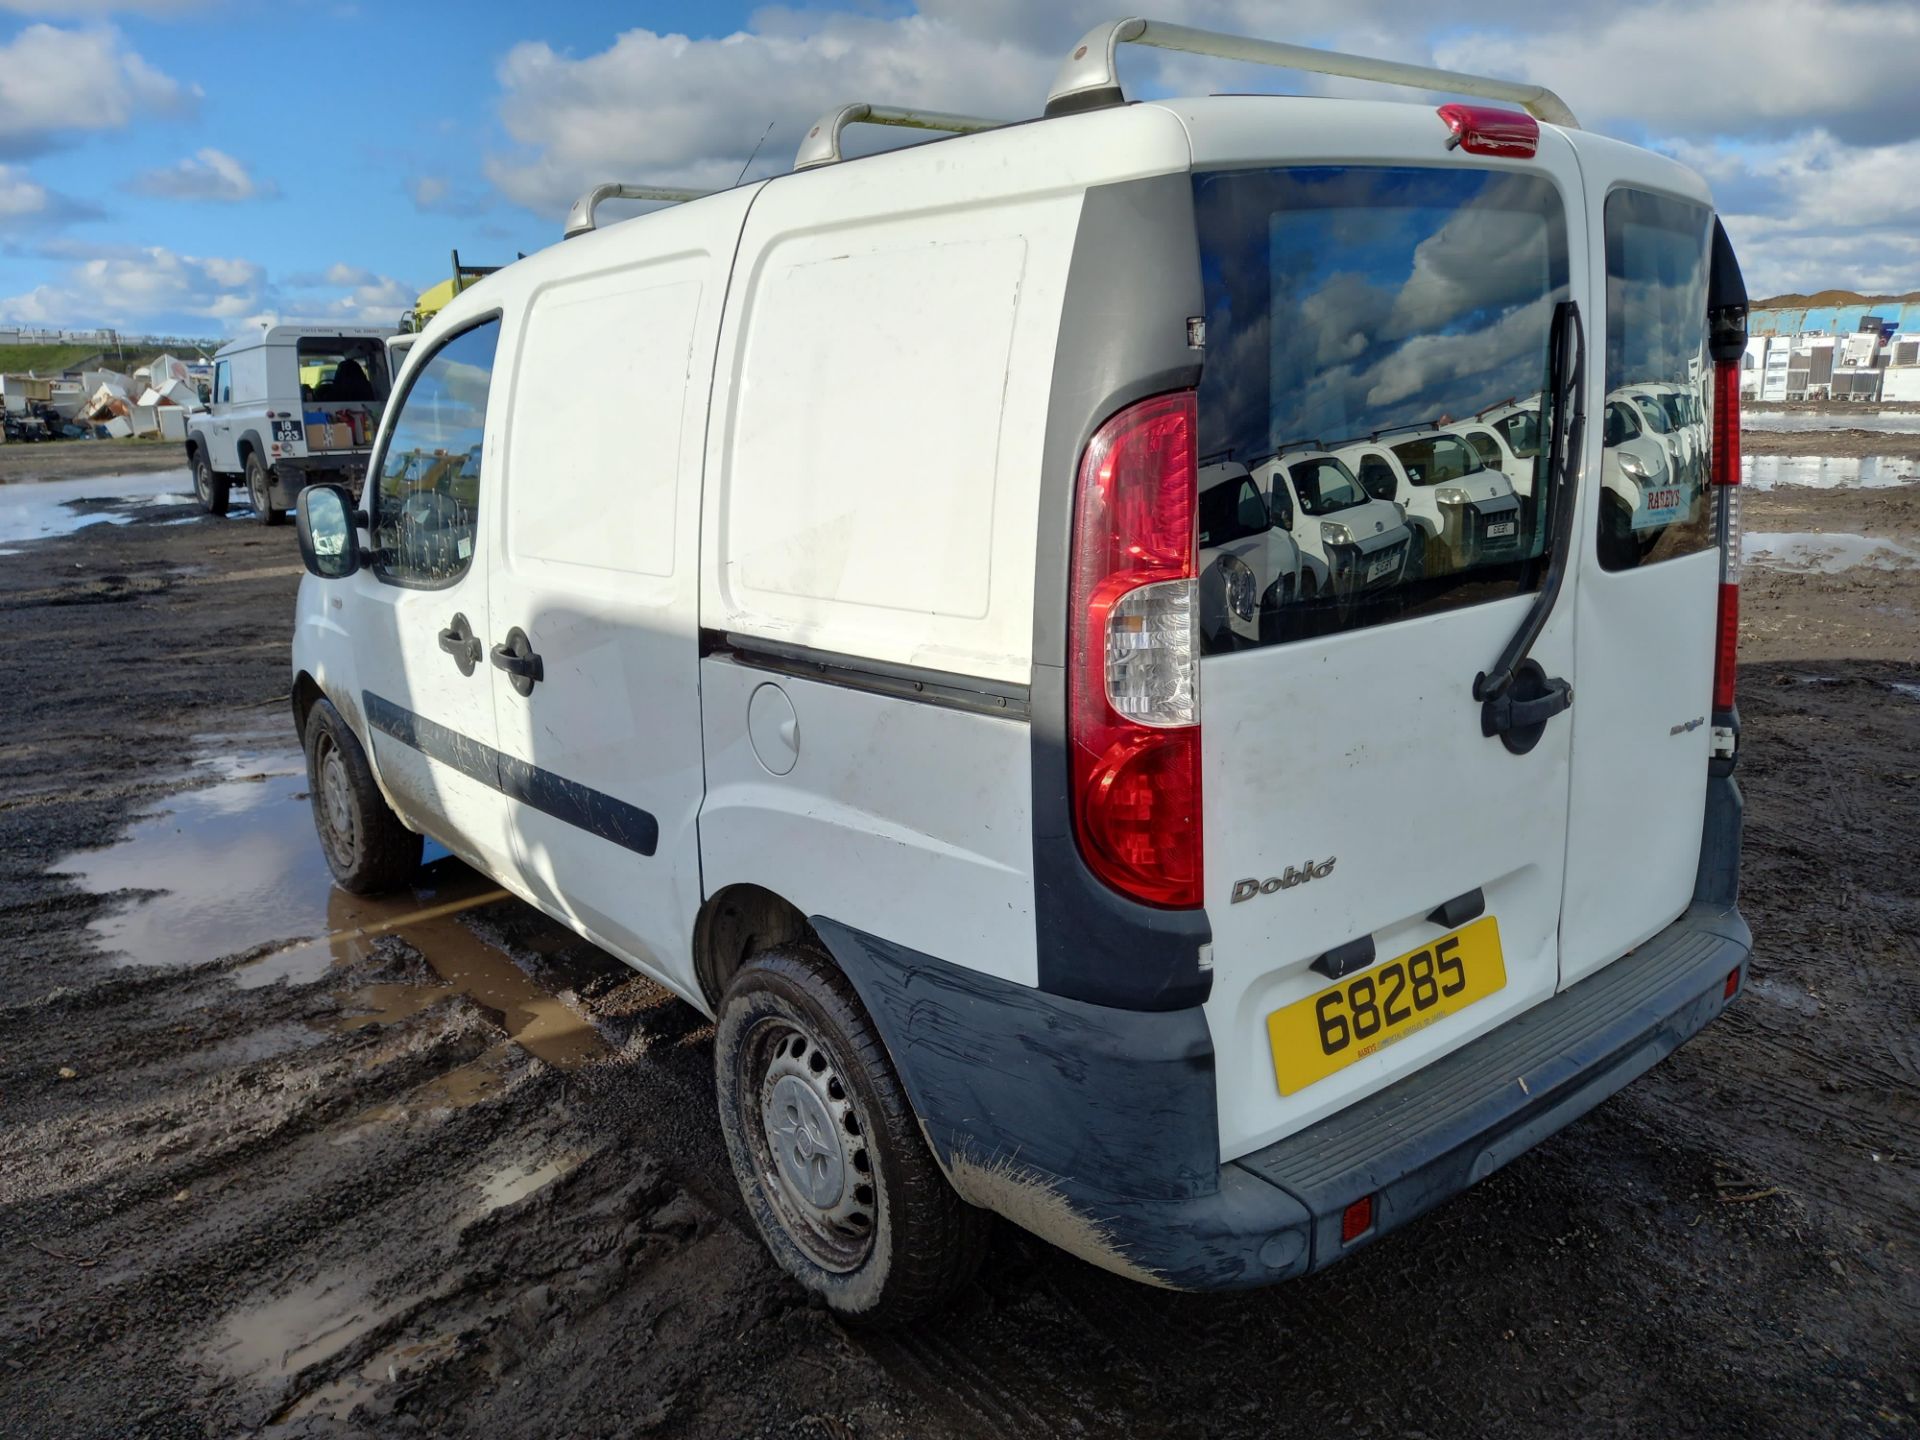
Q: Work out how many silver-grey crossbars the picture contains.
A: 3